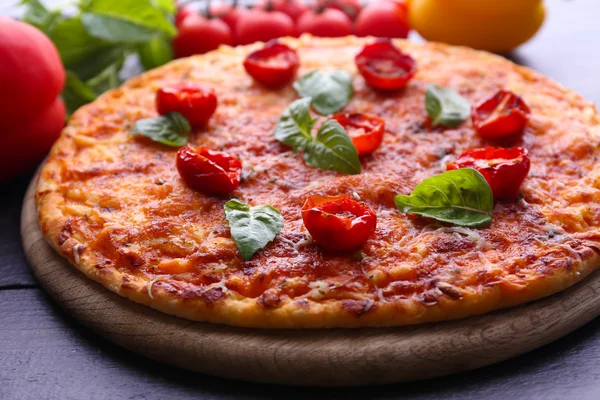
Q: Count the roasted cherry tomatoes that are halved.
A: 8